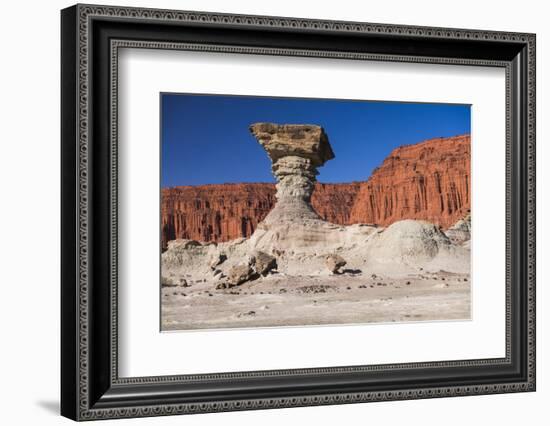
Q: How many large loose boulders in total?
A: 3